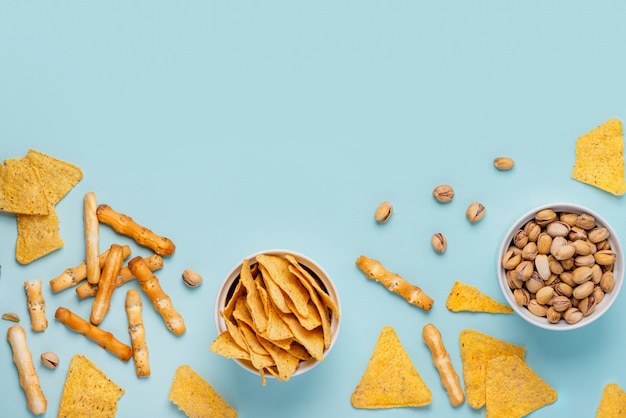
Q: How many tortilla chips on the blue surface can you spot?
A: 11